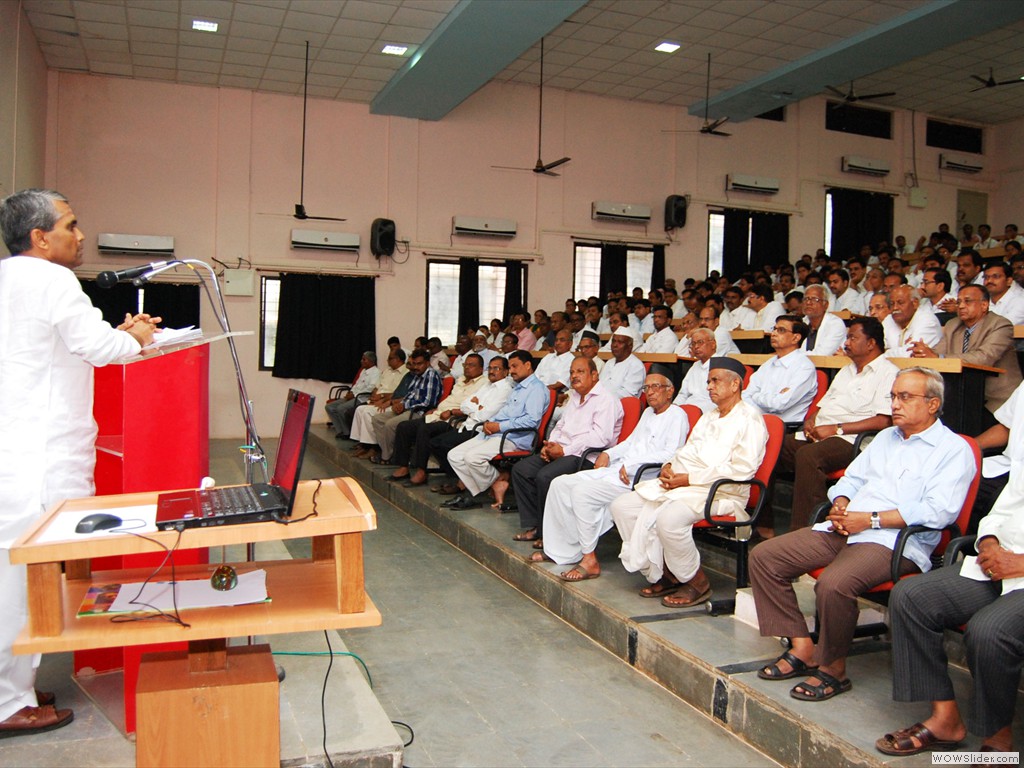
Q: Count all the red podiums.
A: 1